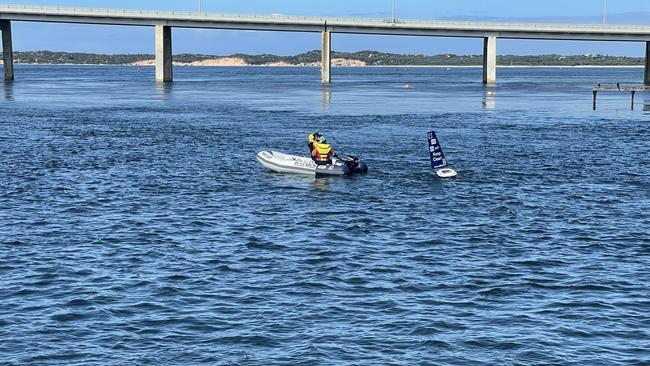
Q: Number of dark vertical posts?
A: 2